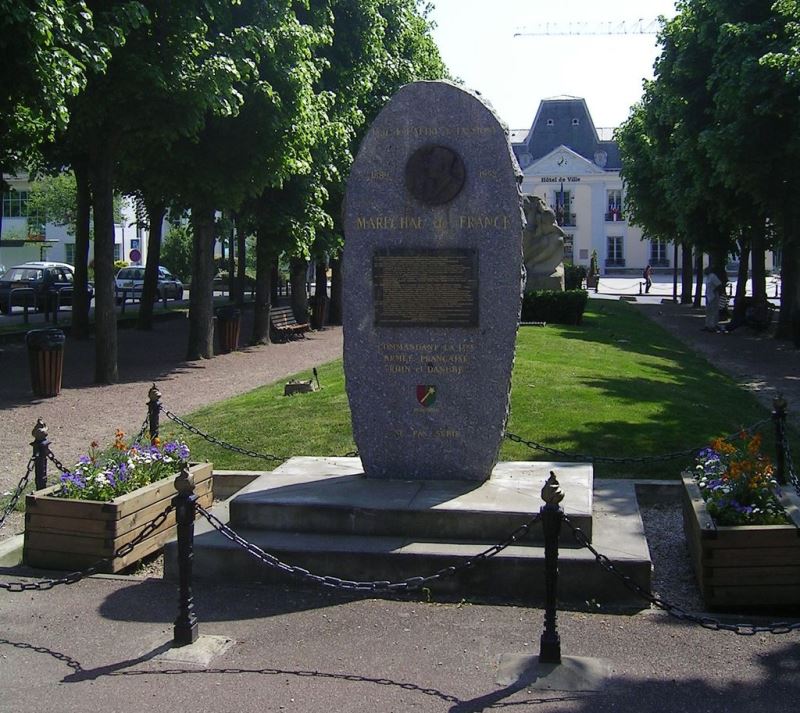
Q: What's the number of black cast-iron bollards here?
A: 5